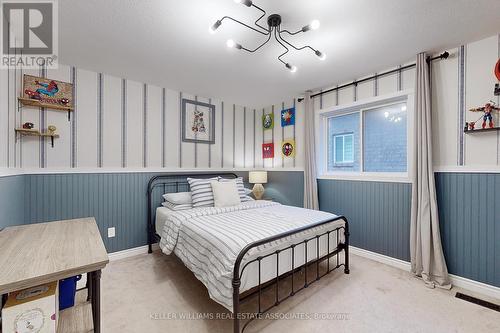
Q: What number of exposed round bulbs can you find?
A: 6